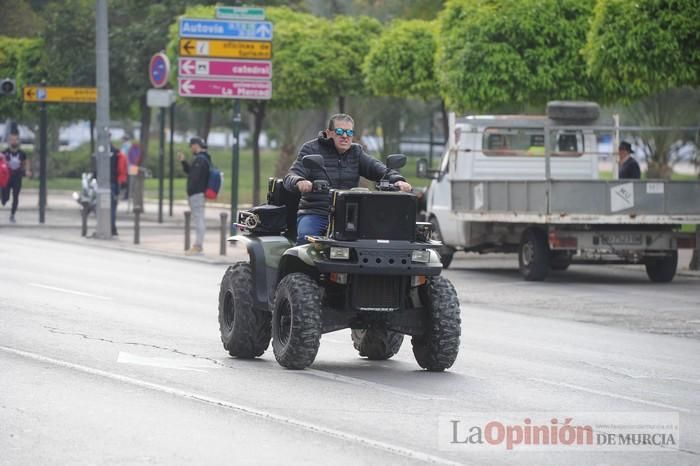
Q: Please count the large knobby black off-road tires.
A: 4